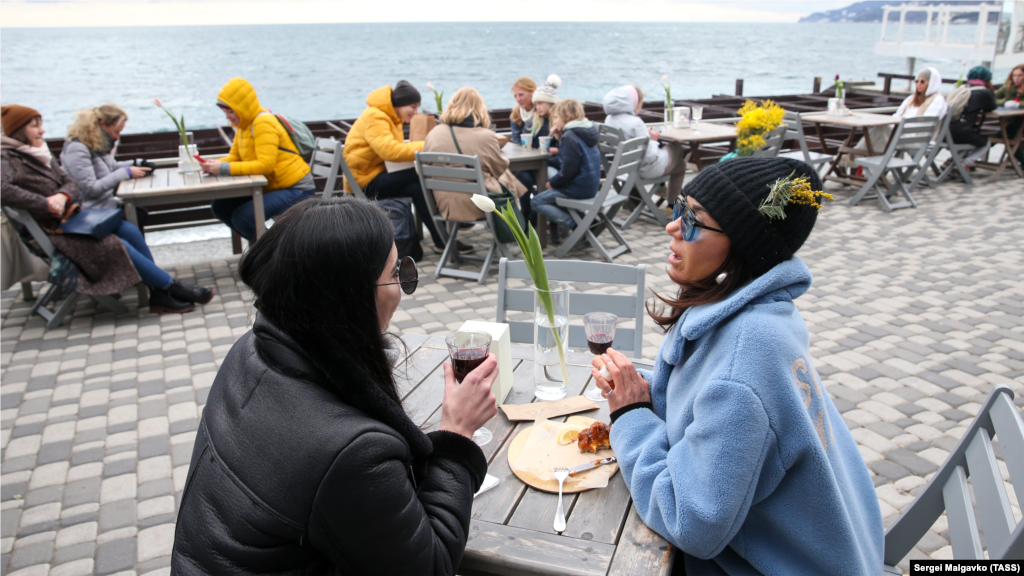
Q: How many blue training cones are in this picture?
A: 0